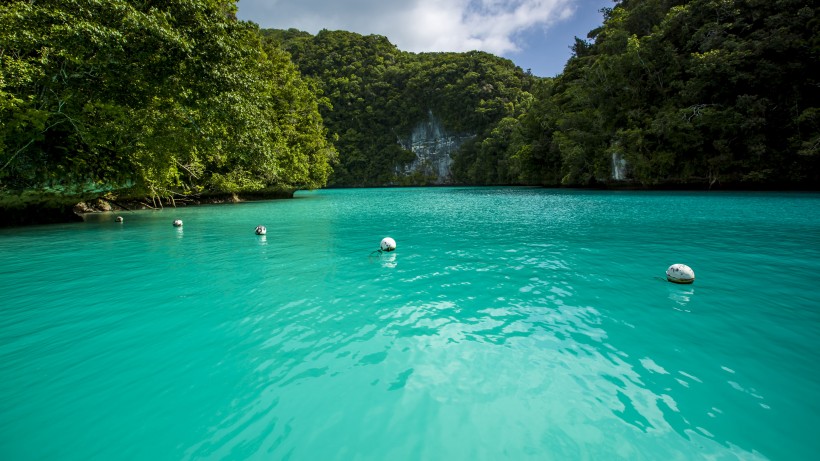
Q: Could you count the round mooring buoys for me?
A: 5